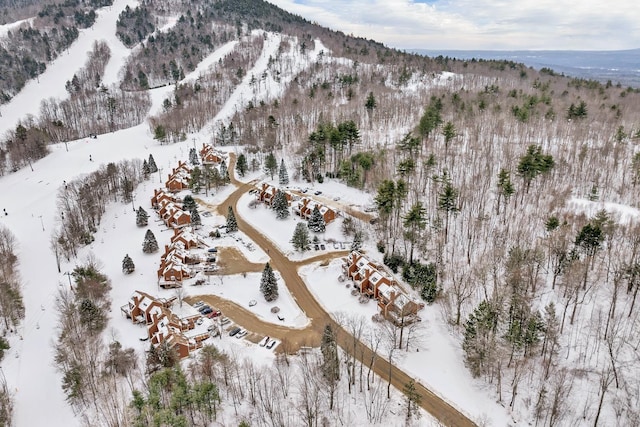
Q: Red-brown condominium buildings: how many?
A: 8